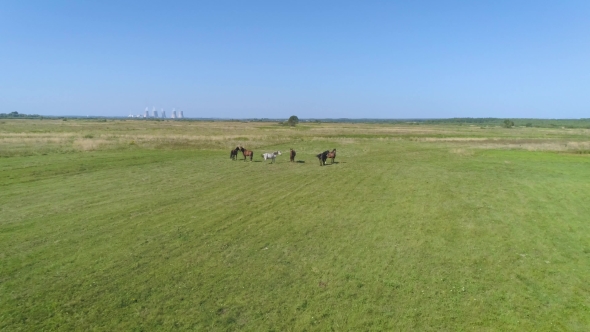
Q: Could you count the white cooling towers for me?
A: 5